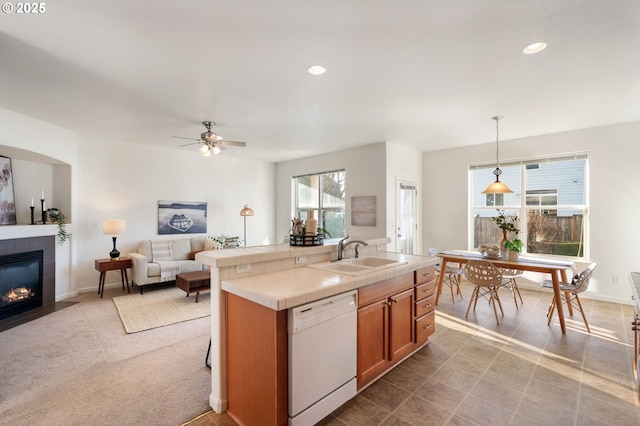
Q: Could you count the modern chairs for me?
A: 4